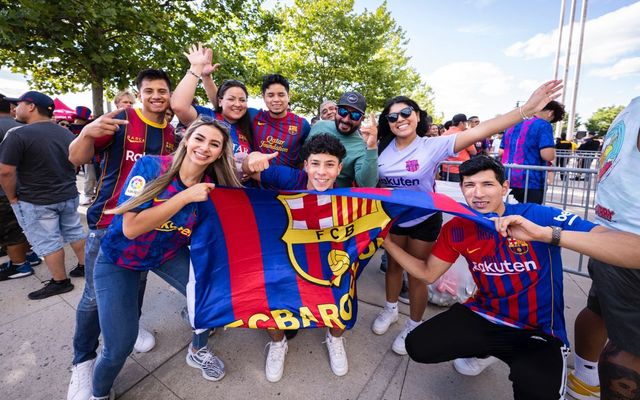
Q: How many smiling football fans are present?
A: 8